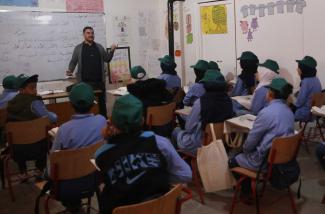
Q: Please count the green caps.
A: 13